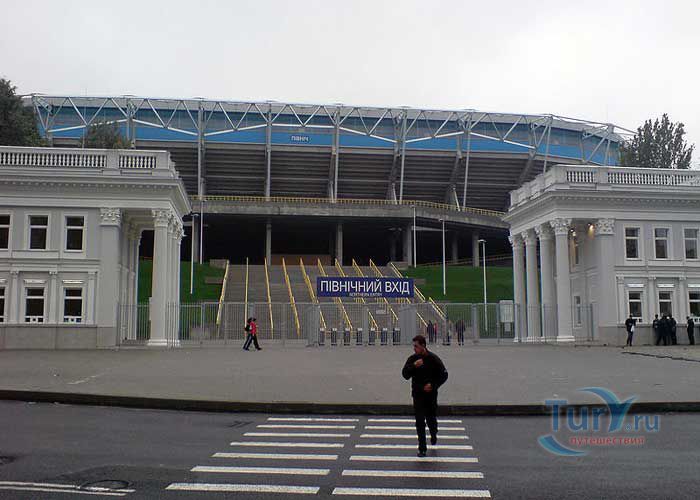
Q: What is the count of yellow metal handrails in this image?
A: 10